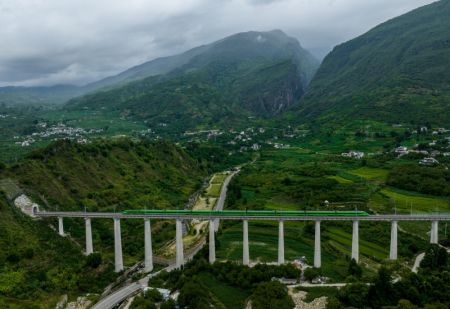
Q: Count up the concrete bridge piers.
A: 12